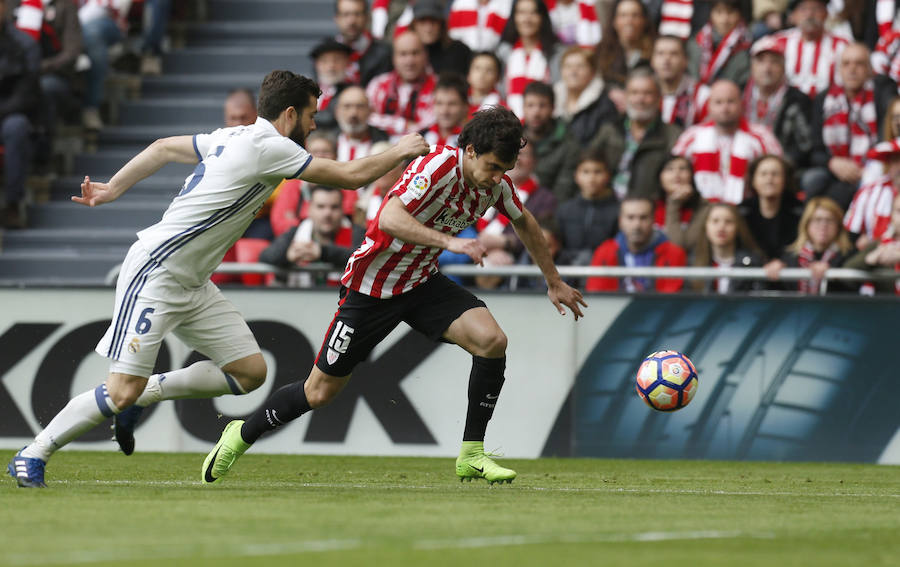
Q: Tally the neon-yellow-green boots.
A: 2